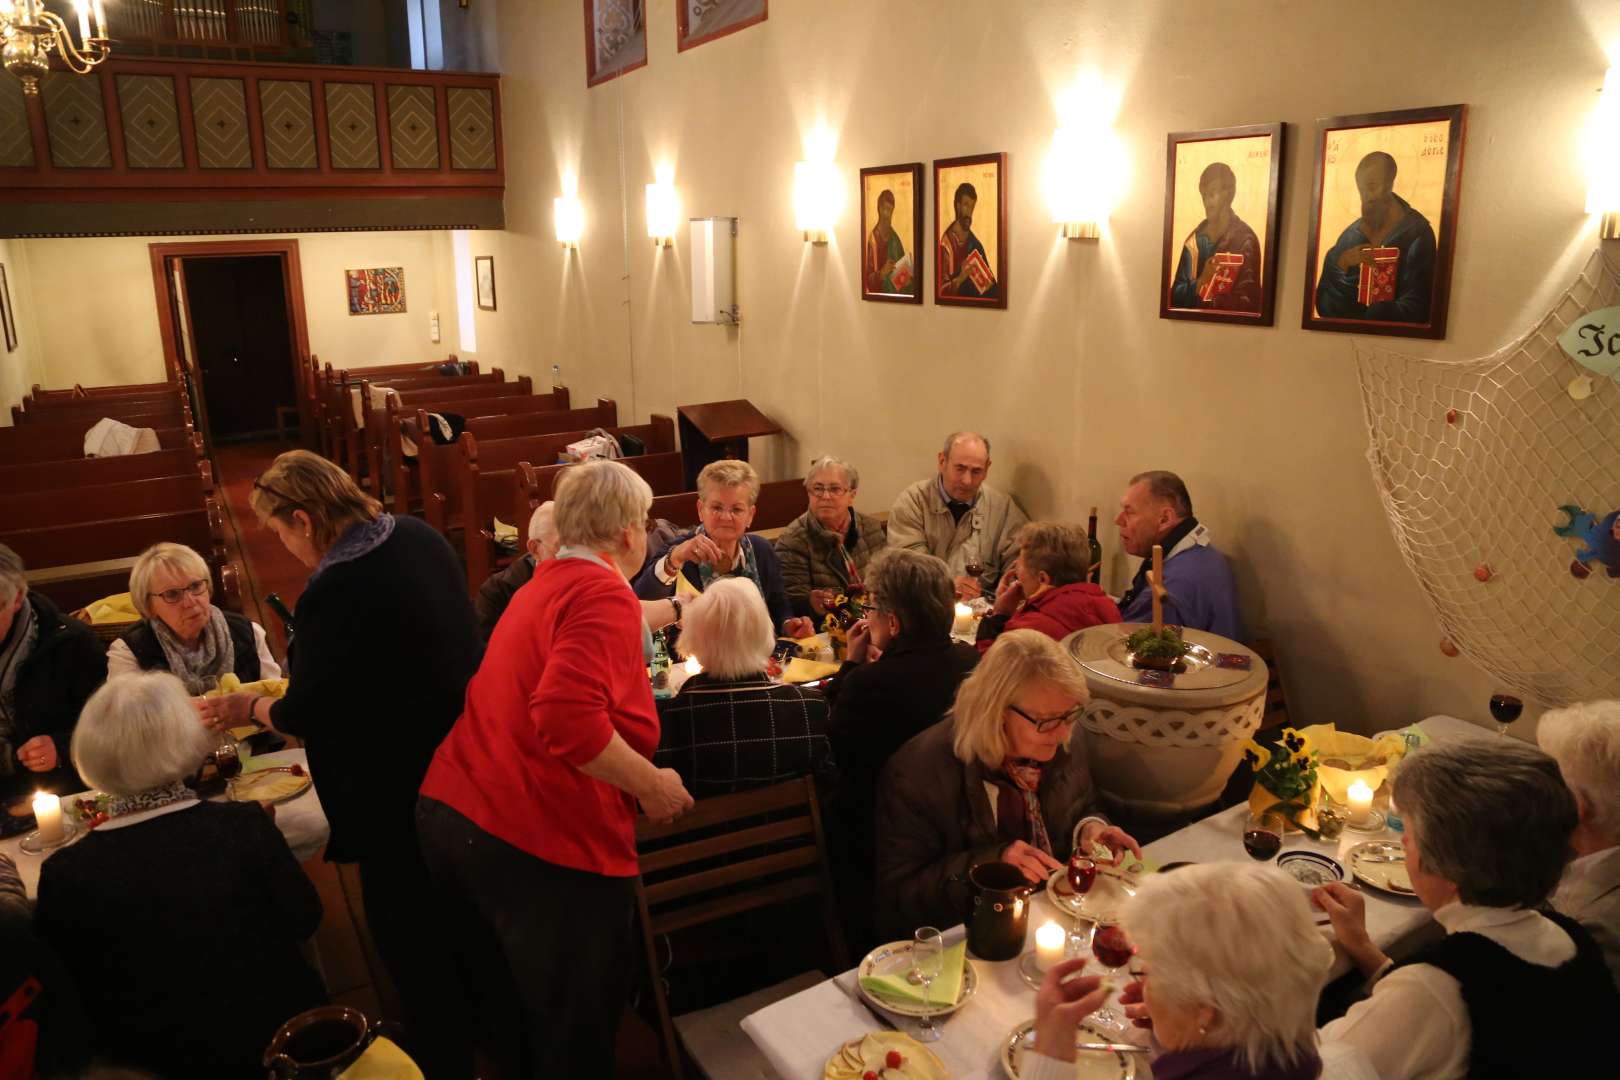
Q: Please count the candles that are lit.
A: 5